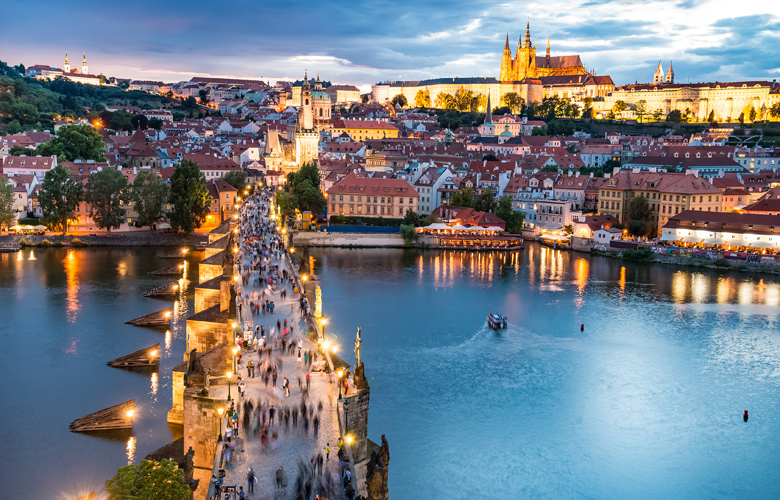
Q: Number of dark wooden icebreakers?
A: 6